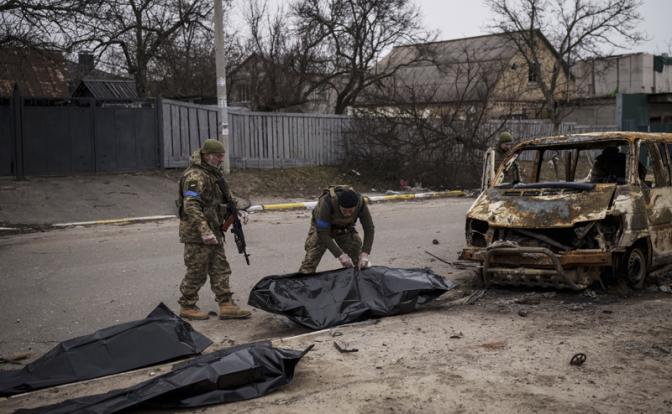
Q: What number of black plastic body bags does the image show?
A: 3